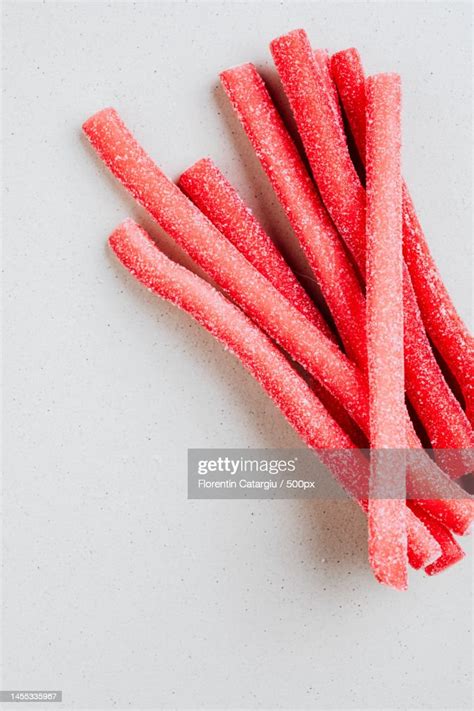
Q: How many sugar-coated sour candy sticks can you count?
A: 8